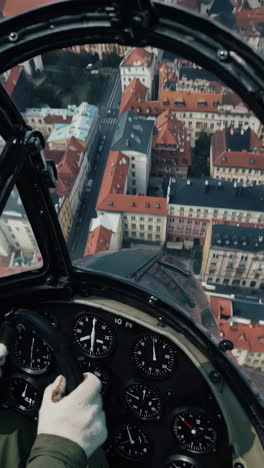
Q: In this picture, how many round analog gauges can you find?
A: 9